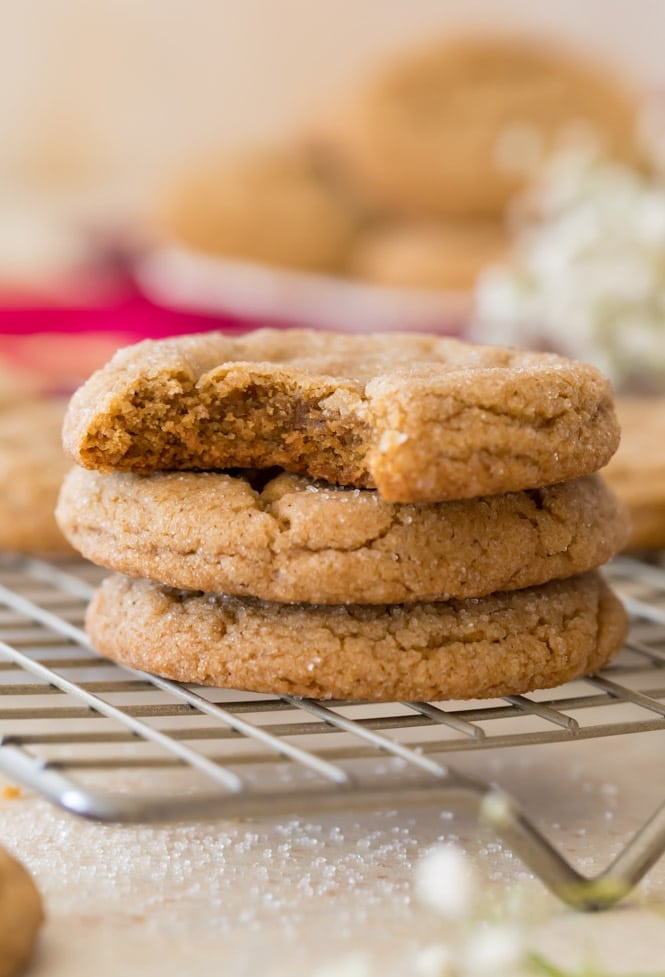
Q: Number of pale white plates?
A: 1